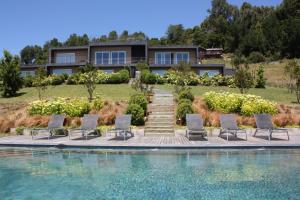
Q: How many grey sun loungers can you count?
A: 6